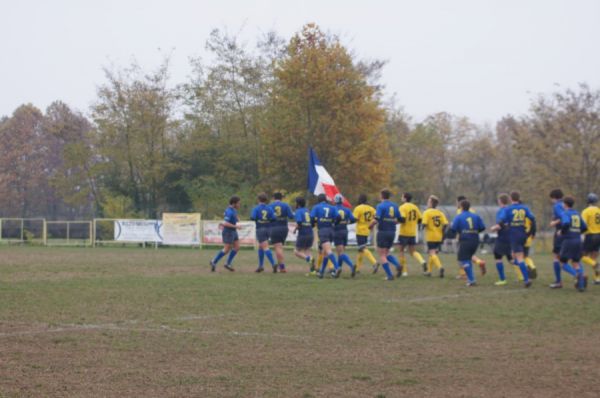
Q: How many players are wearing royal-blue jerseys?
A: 12